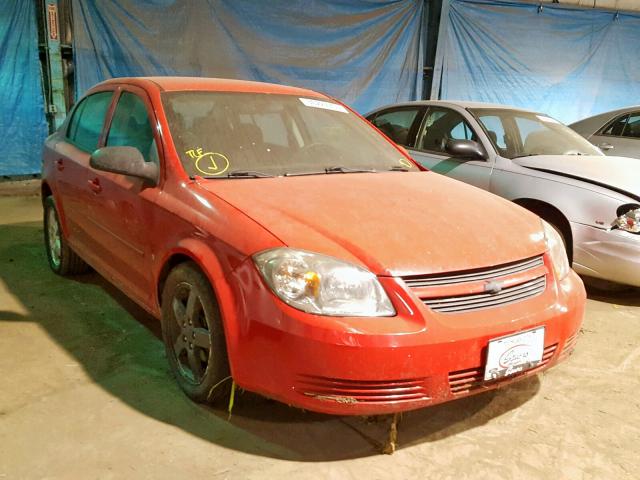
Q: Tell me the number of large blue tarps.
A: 3